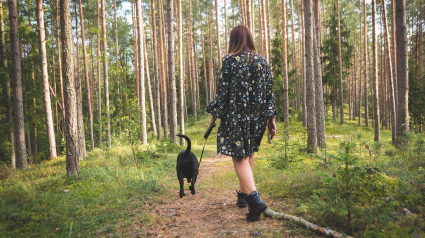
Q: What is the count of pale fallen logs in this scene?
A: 1